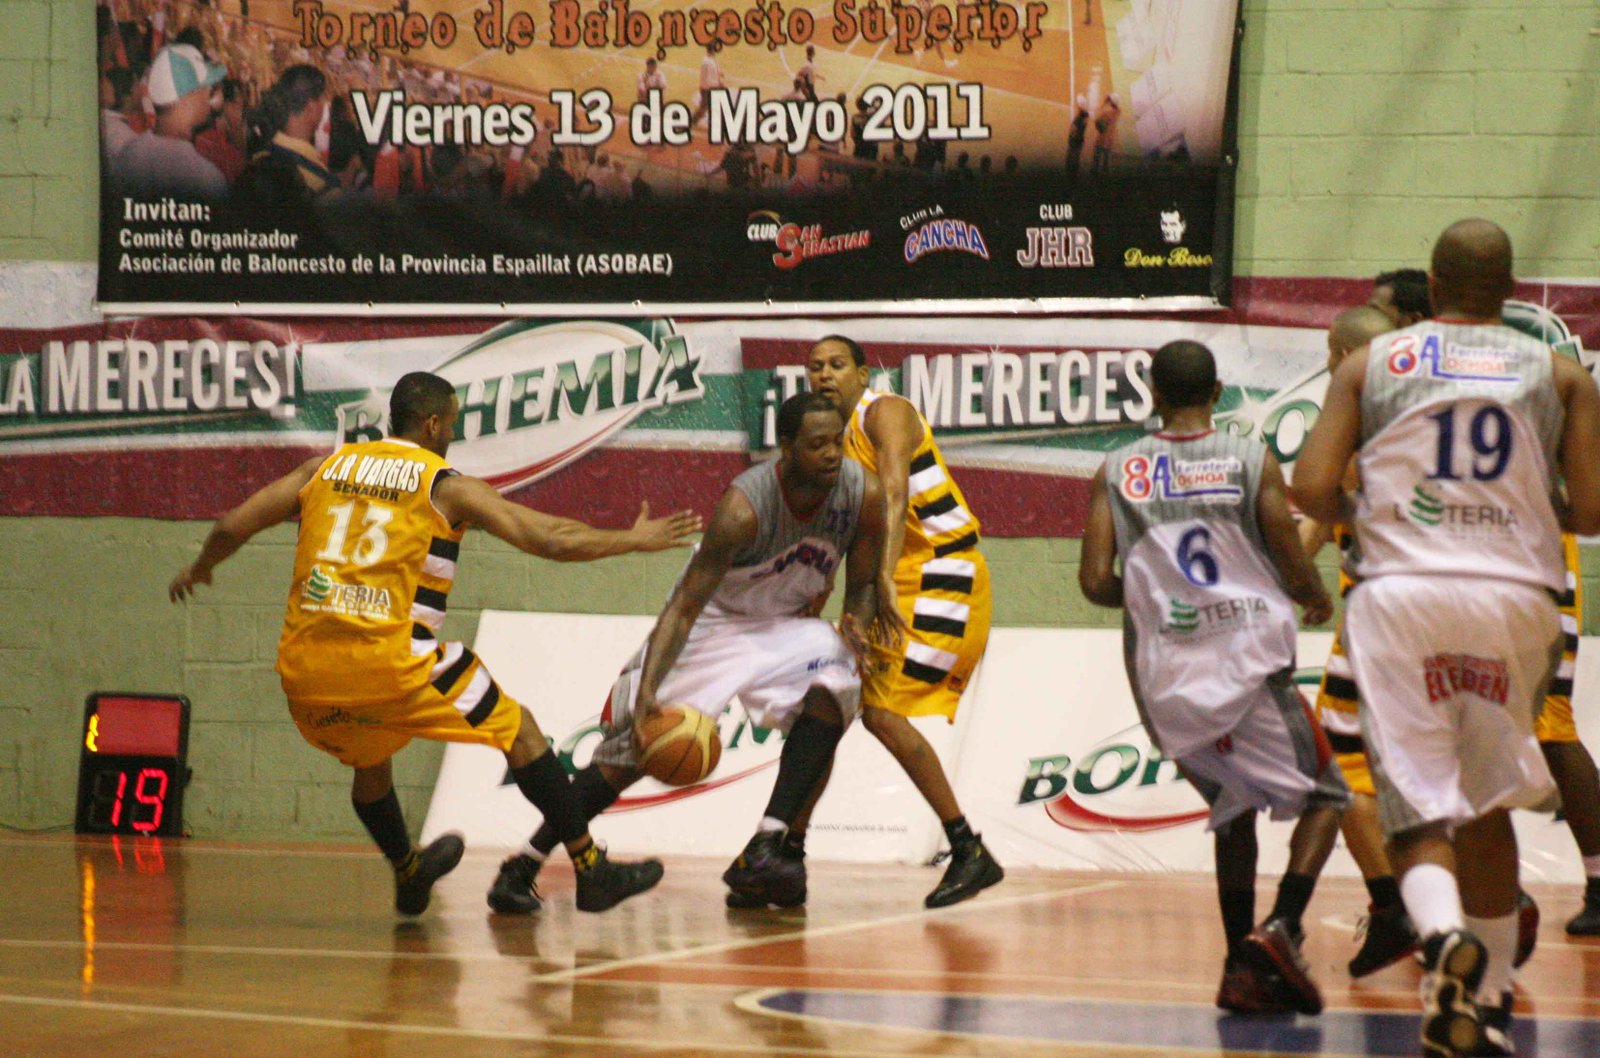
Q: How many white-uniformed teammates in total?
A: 3